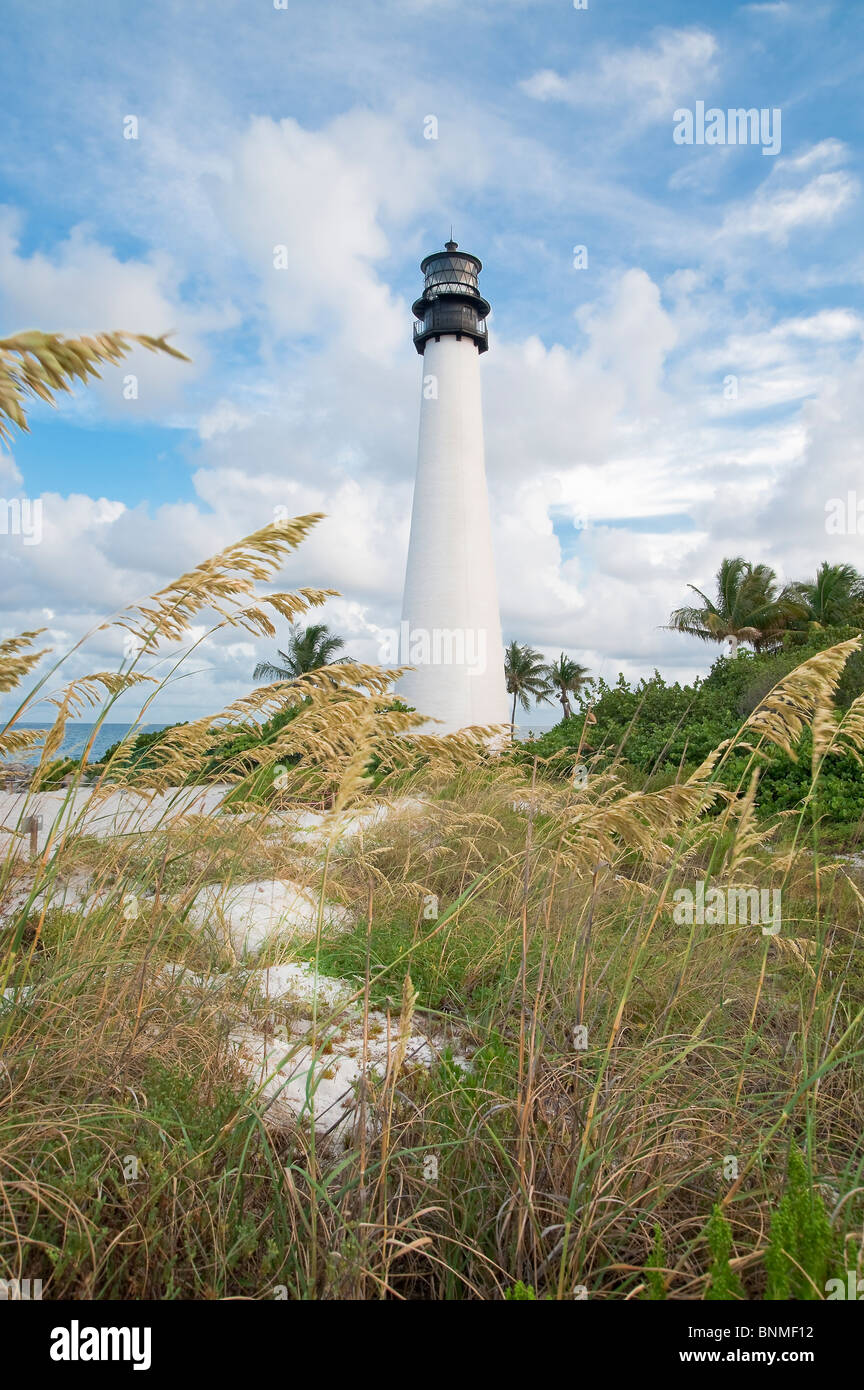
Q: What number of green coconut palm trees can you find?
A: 5